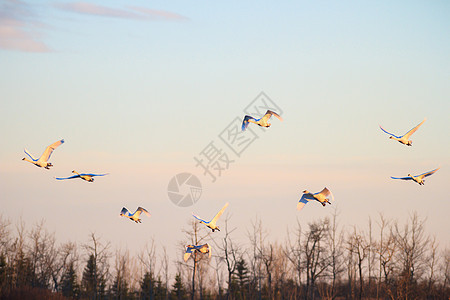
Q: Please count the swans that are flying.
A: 9